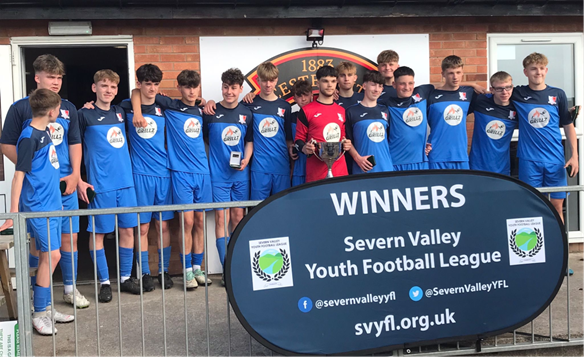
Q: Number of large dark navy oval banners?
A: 1